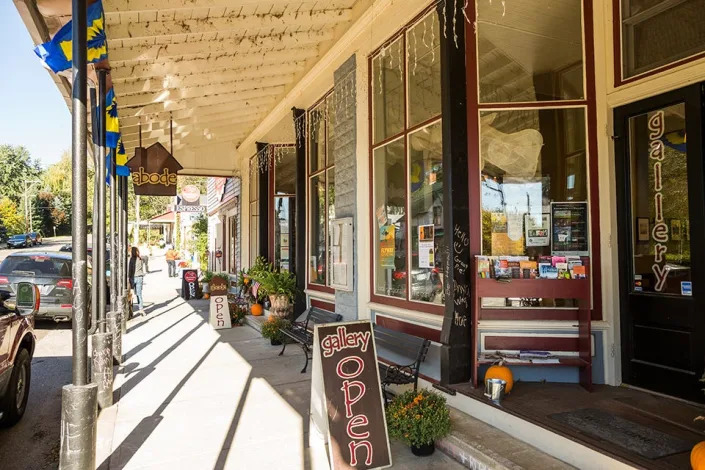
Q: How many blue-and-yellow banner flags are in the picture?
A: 3